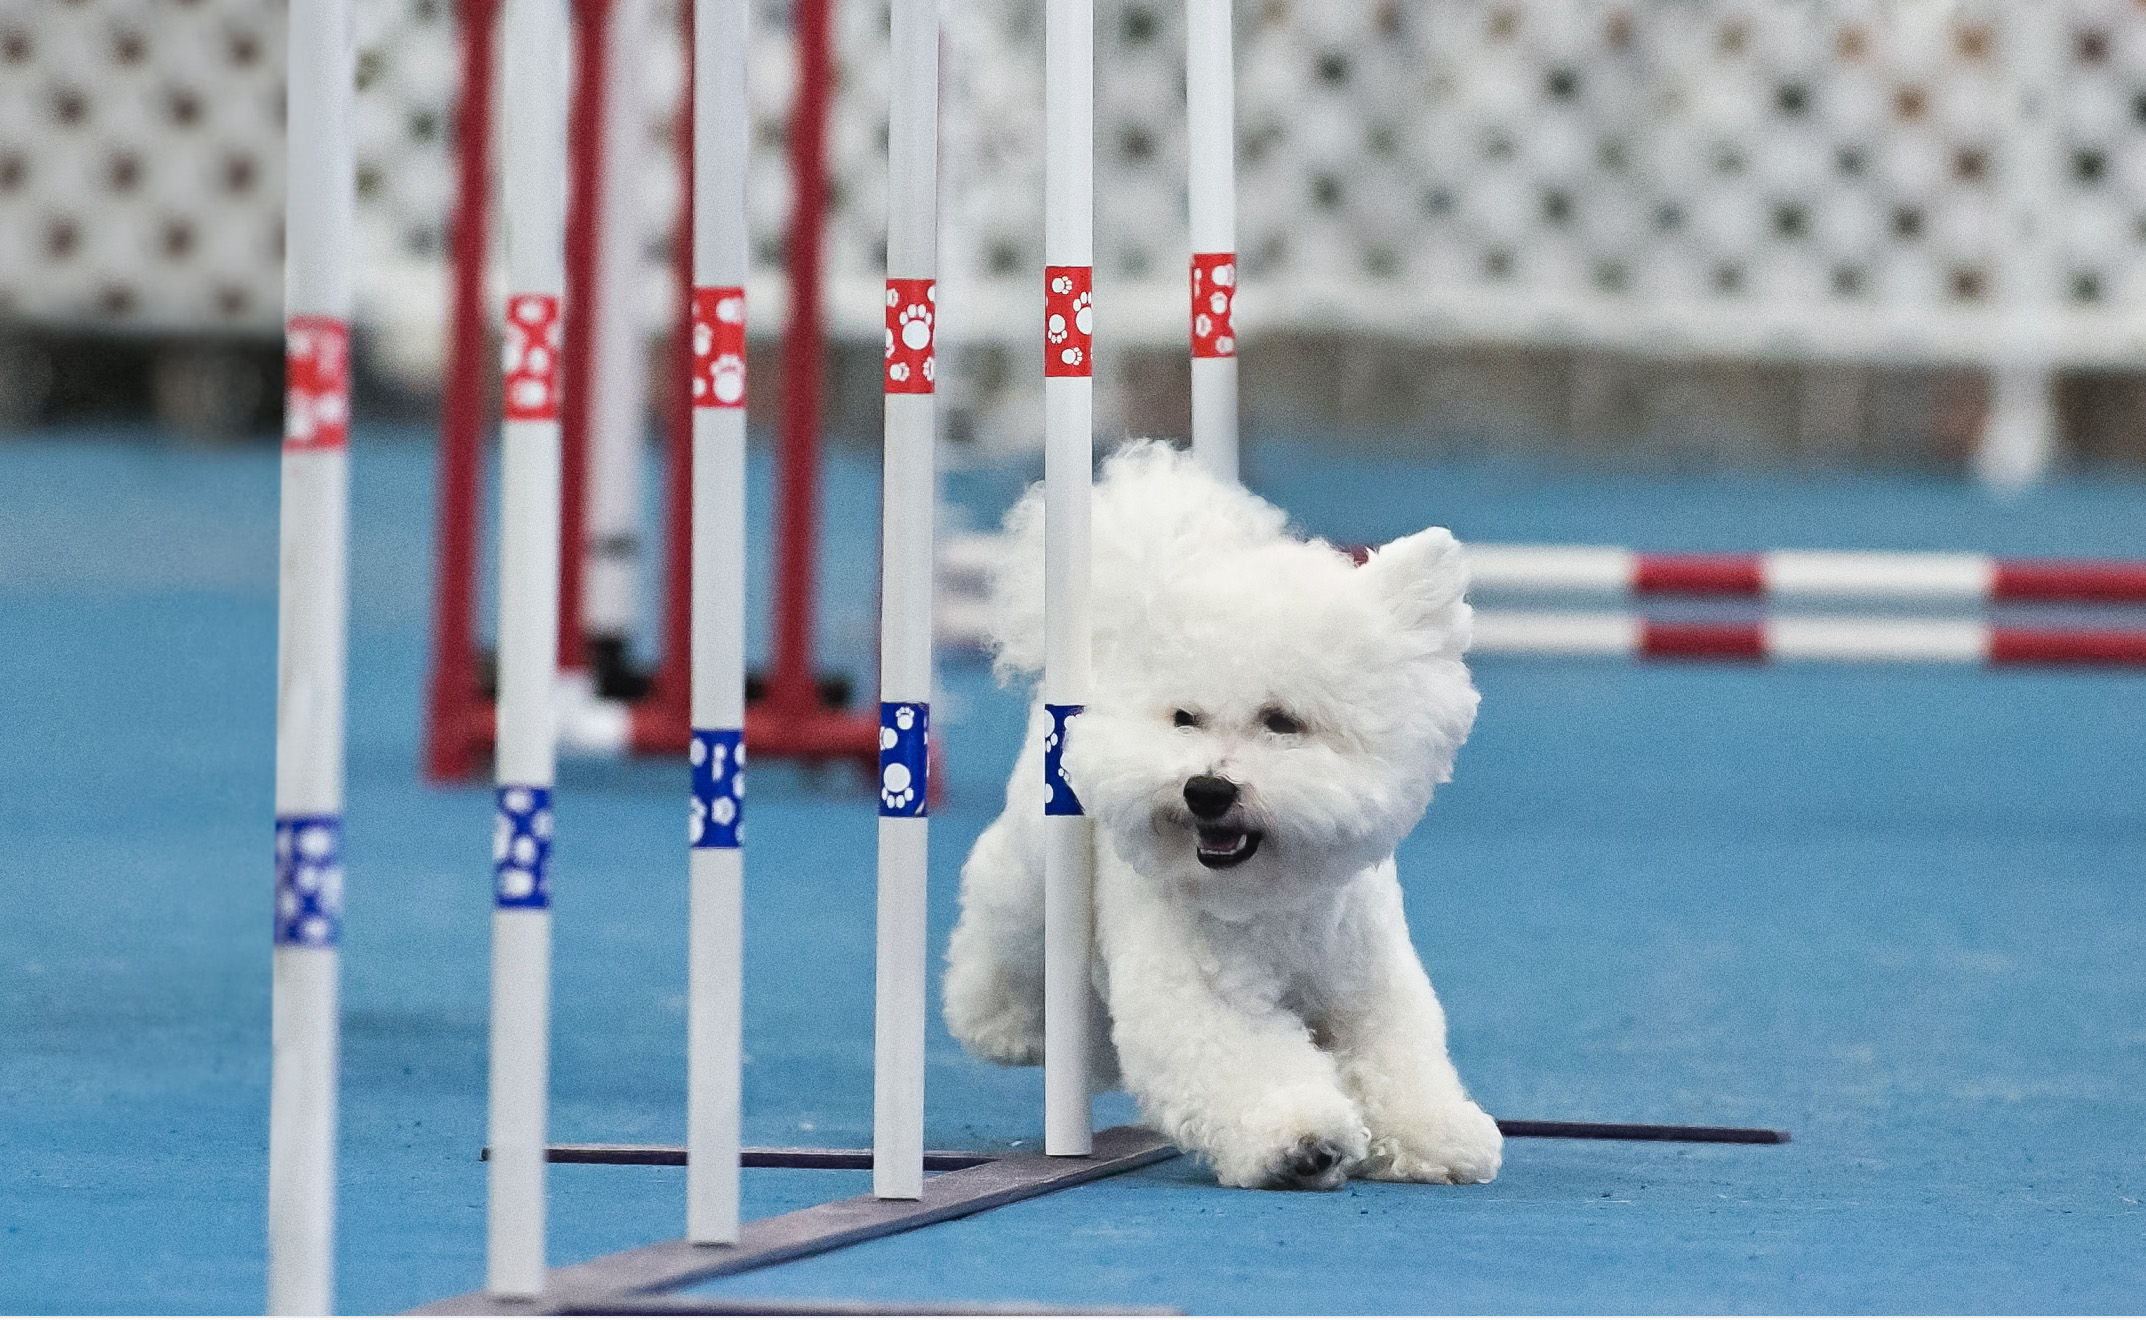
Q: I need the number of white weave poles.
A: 6